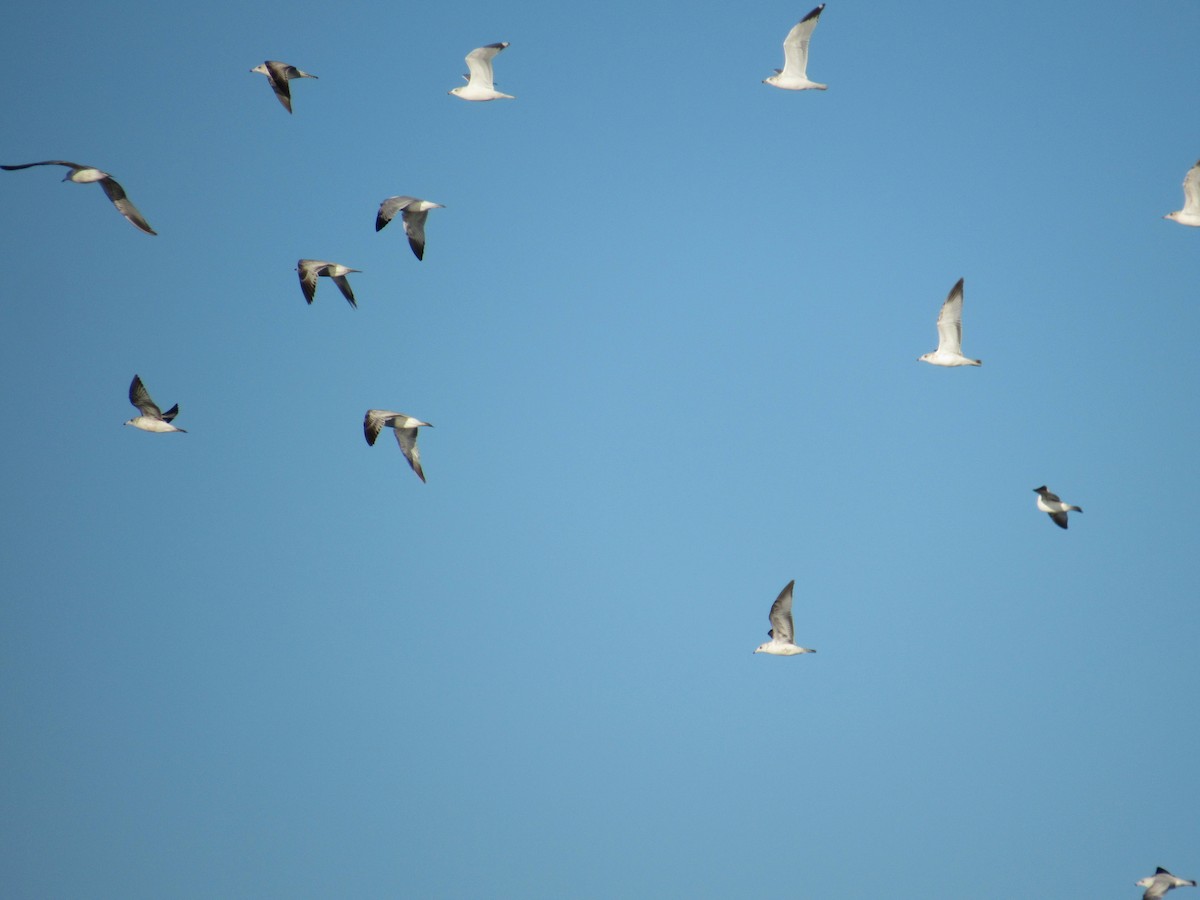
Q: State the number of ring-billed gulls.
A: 13